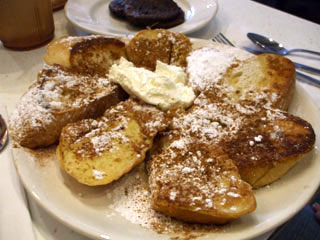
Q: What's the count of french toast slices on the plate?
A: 7